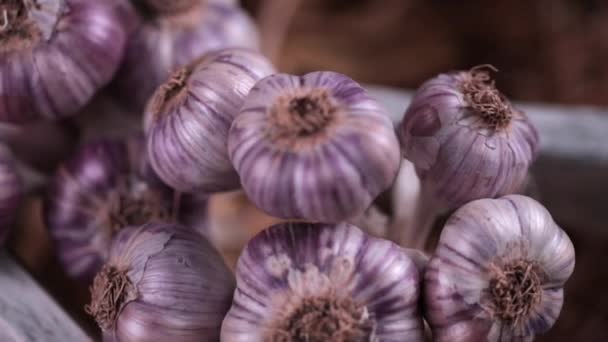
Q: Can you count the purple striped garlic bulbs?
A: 10